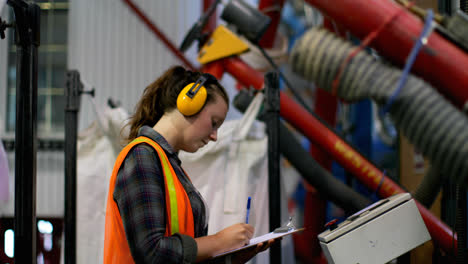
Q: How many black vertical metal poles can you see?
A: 3